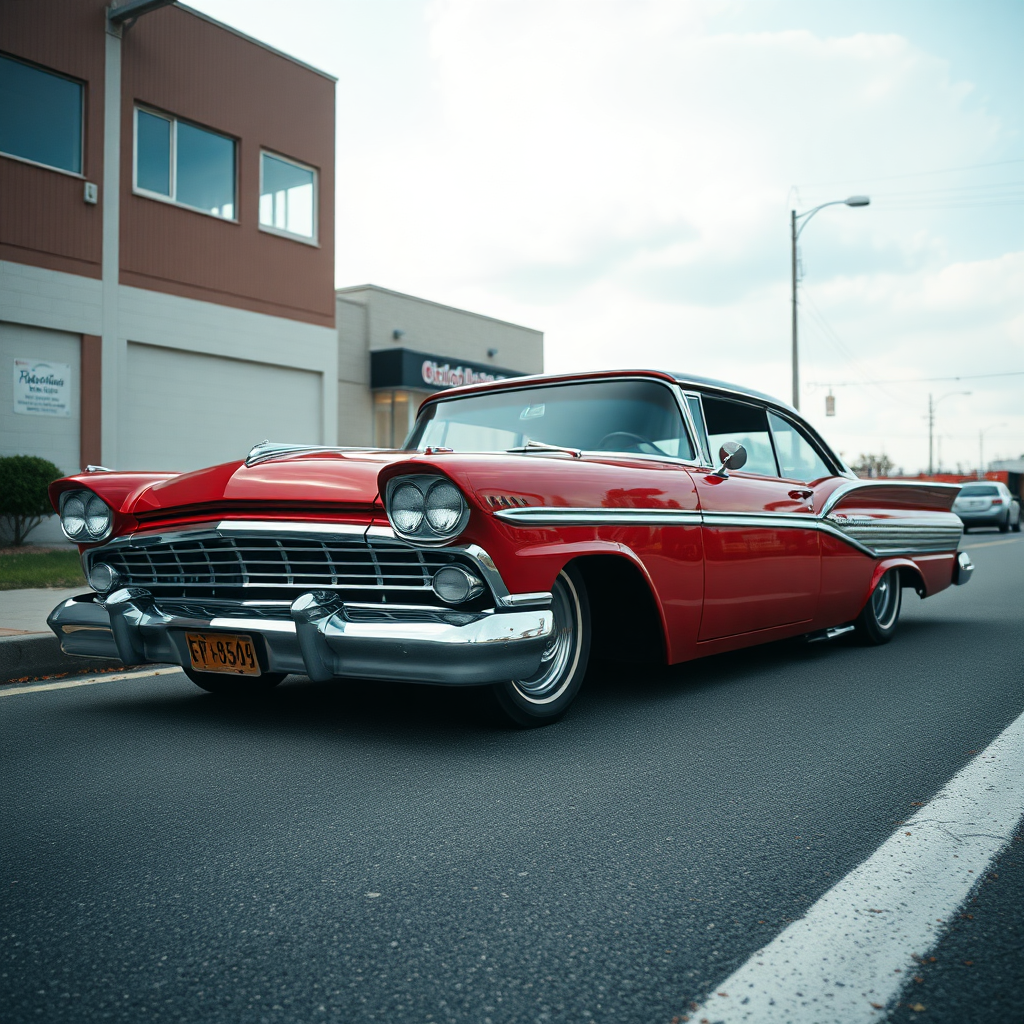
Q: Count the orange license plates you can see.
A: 1